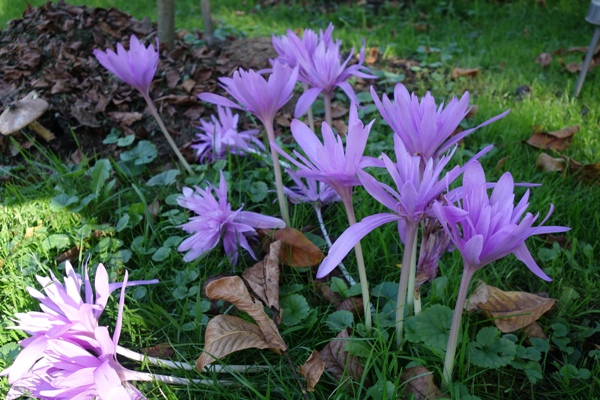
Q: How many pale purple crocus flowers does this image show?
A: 13